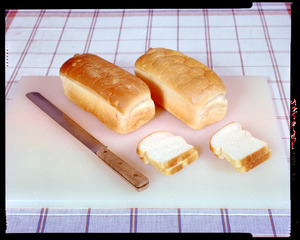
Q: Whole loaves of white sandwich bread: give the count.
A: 2